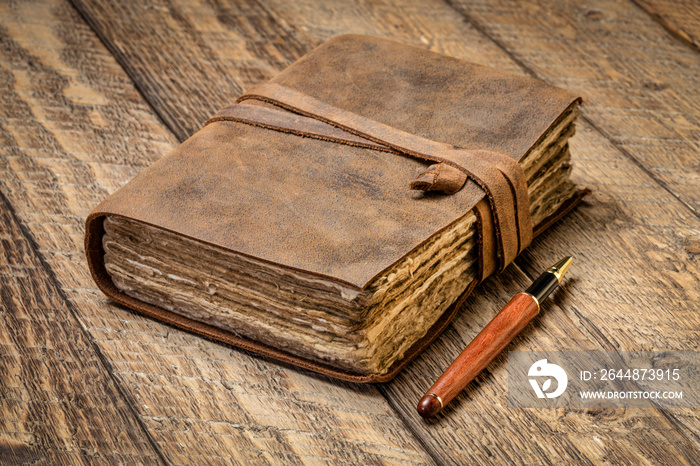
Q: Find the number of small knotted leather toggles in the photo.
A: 1